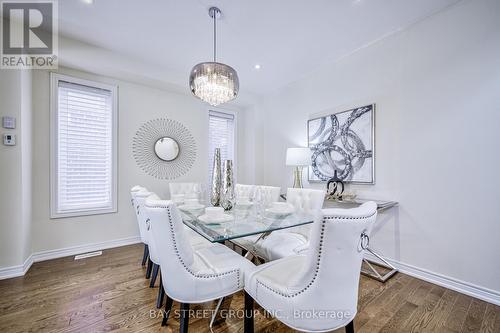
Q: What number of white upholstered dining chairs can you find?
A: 8